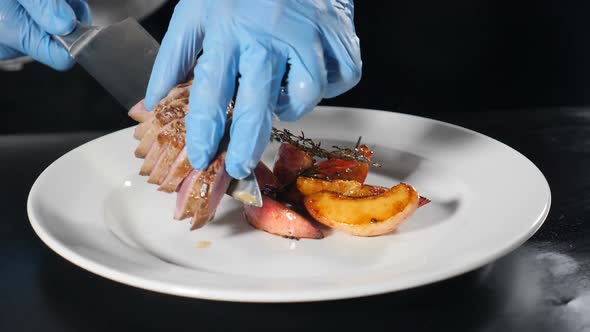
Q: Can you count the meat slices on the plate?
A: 8